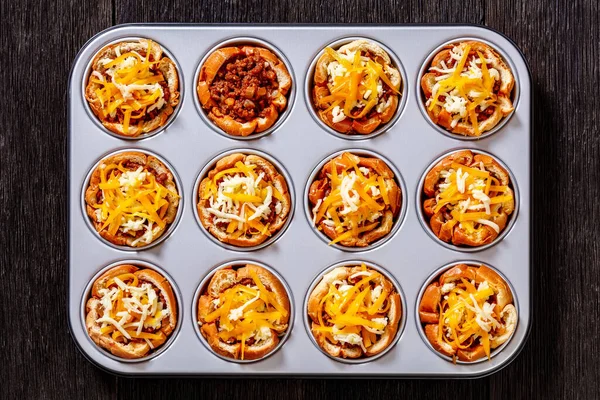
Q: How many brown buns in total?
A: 12